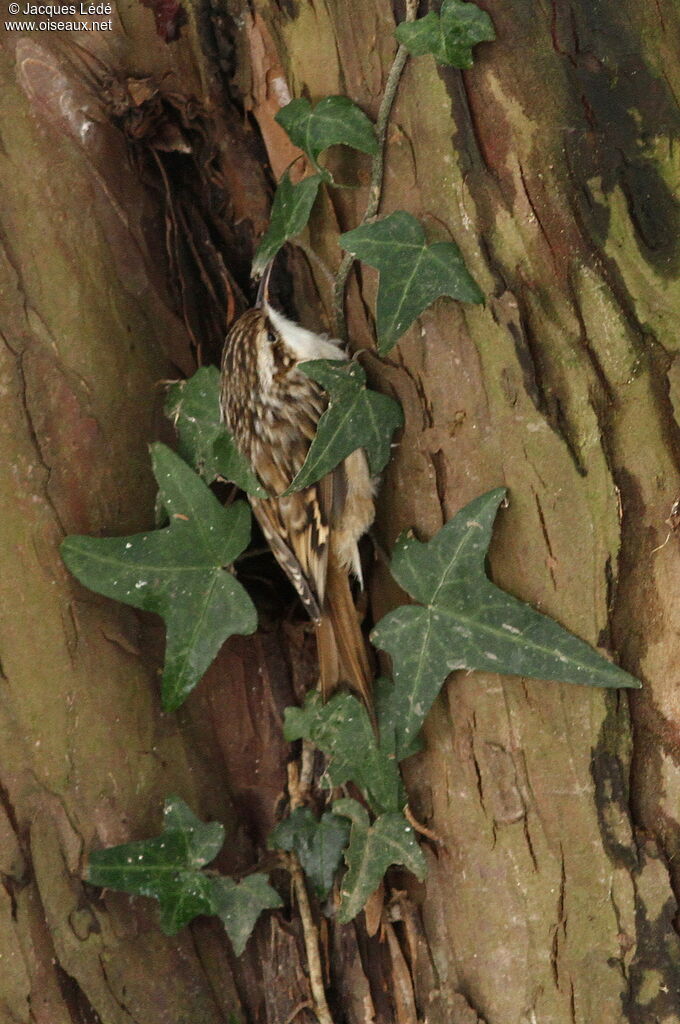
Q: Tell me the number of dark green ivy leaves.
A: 13